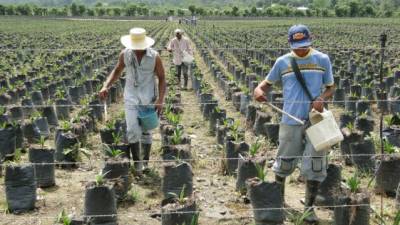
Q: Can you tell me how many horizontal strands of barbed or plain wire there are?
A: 4